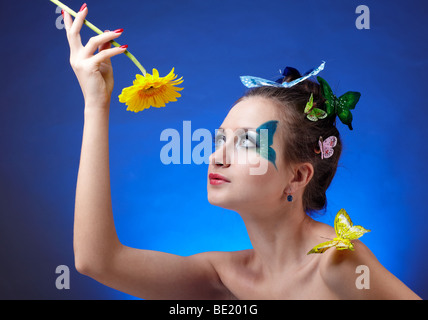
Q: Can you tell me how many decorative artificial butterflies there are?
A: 5